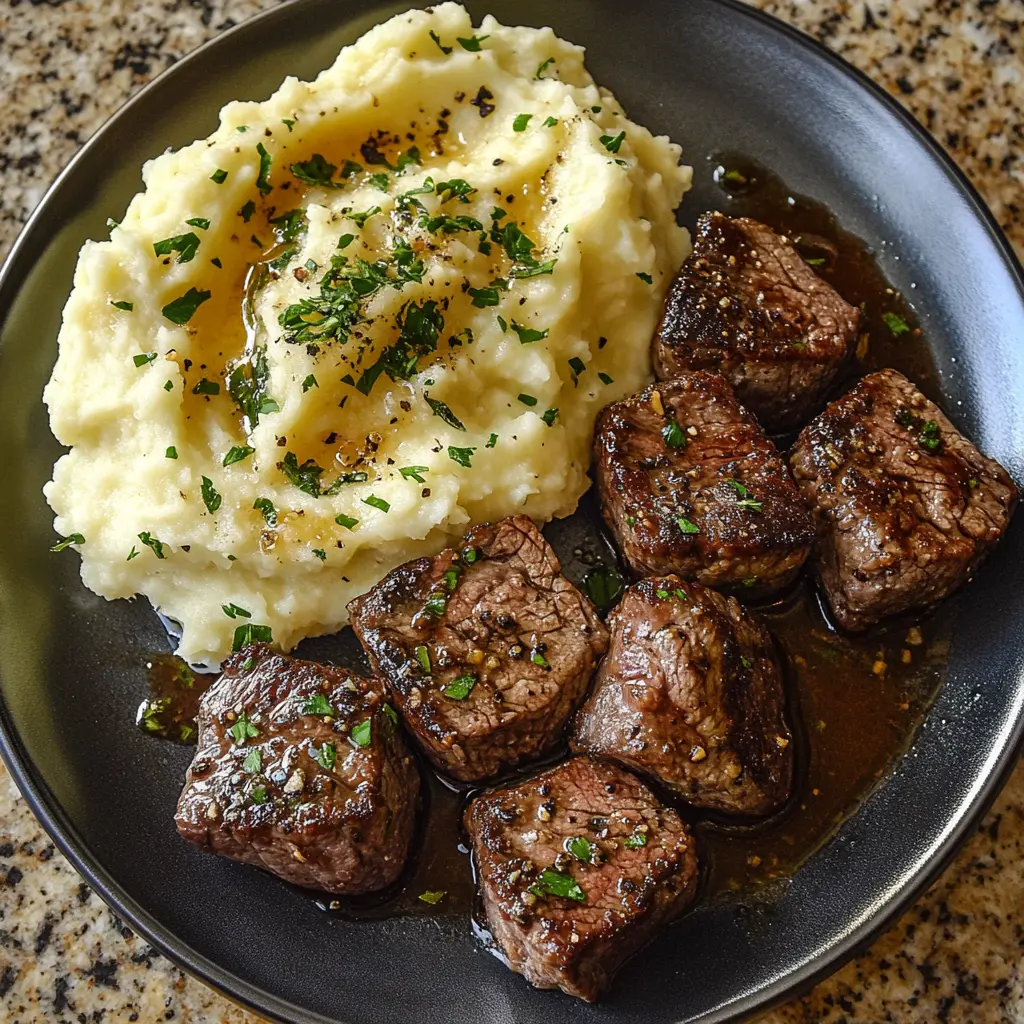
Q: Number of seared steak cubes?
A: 7